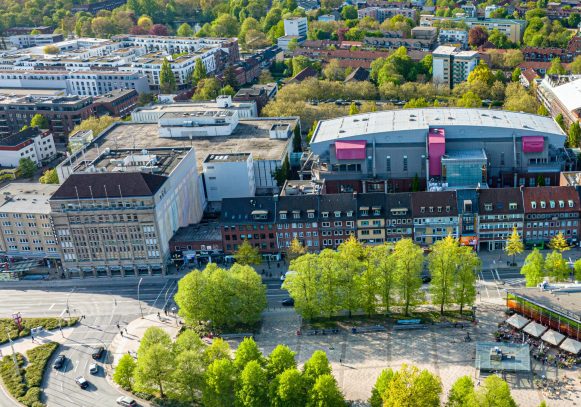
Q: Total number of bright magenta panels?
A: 3